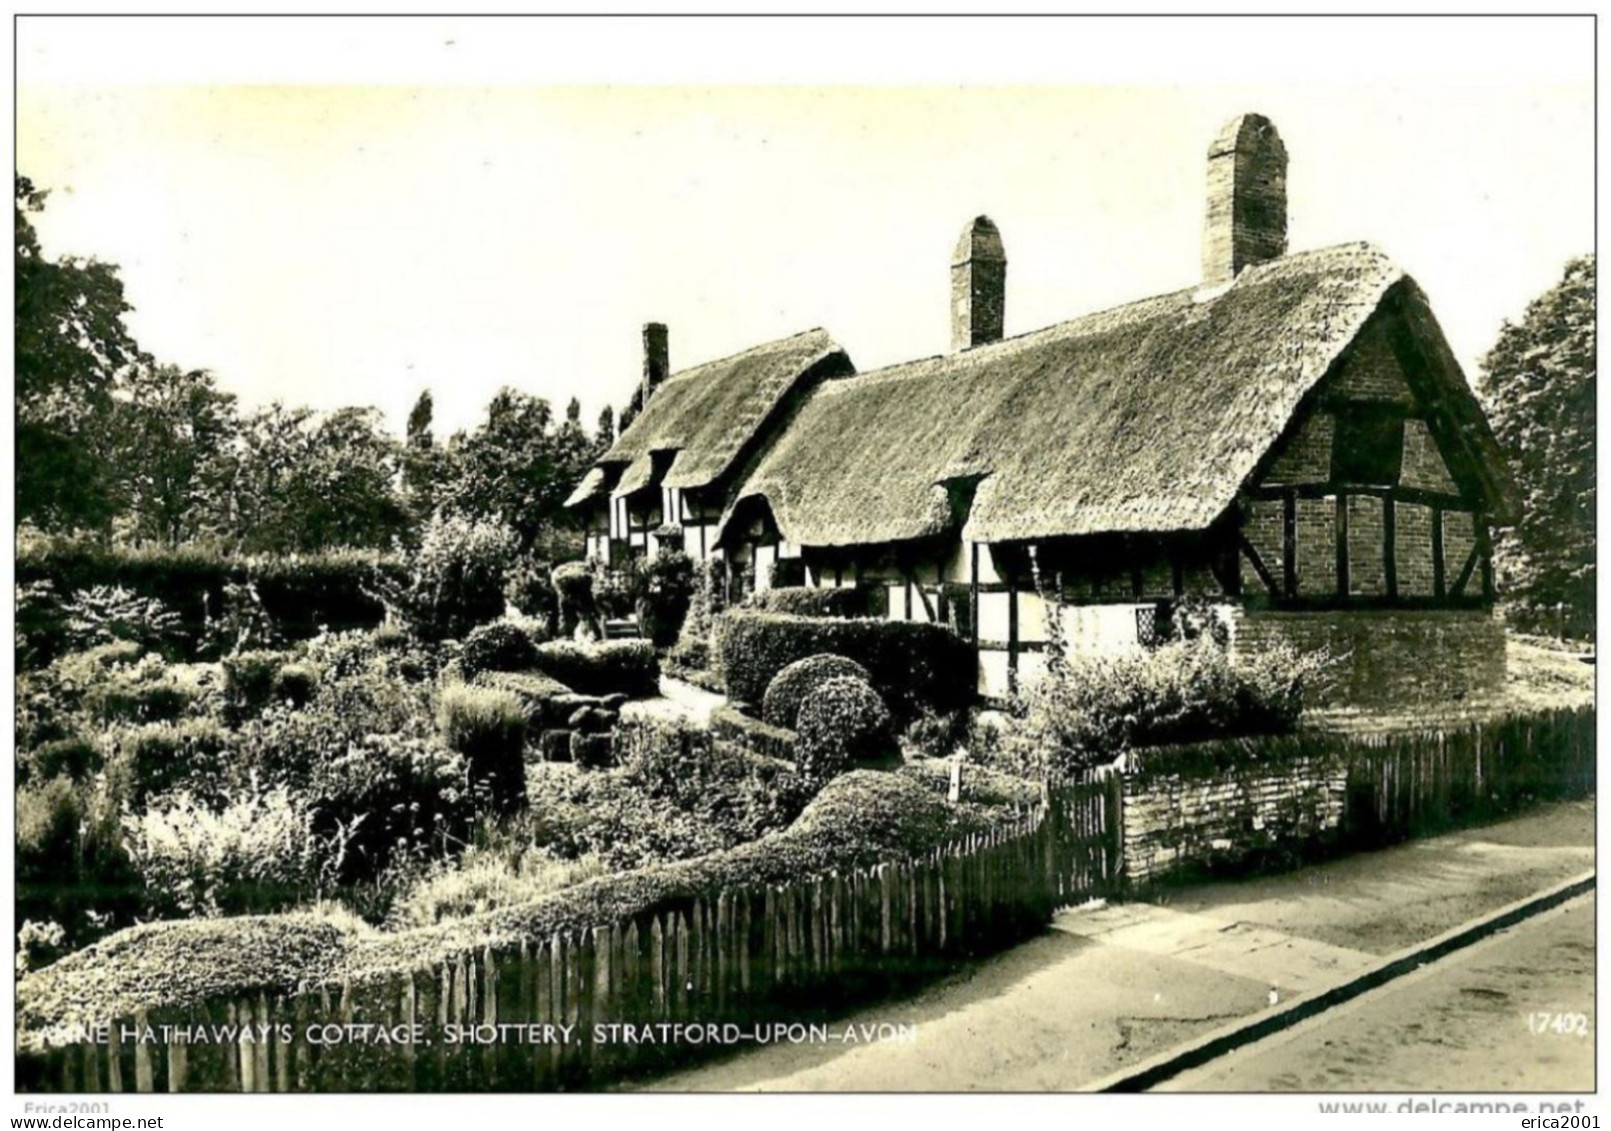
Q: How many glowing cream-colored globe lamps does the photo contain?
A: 0